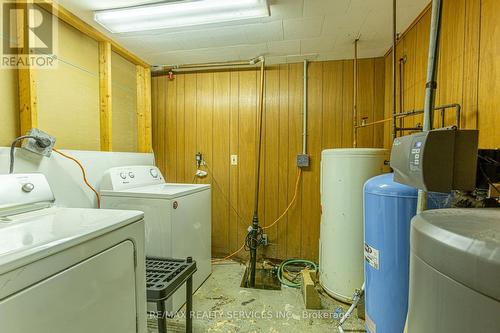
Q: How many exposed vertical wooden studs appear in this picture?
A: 3